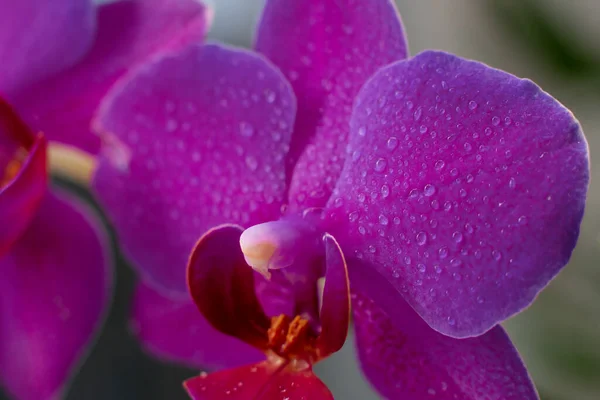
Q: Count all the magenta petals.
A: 8